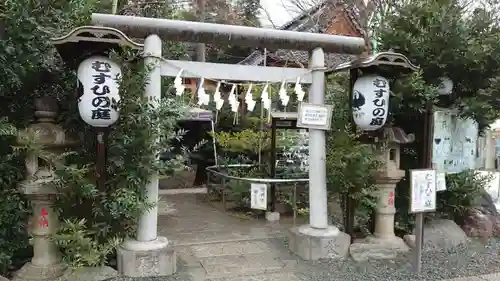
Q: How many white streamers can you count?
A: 8